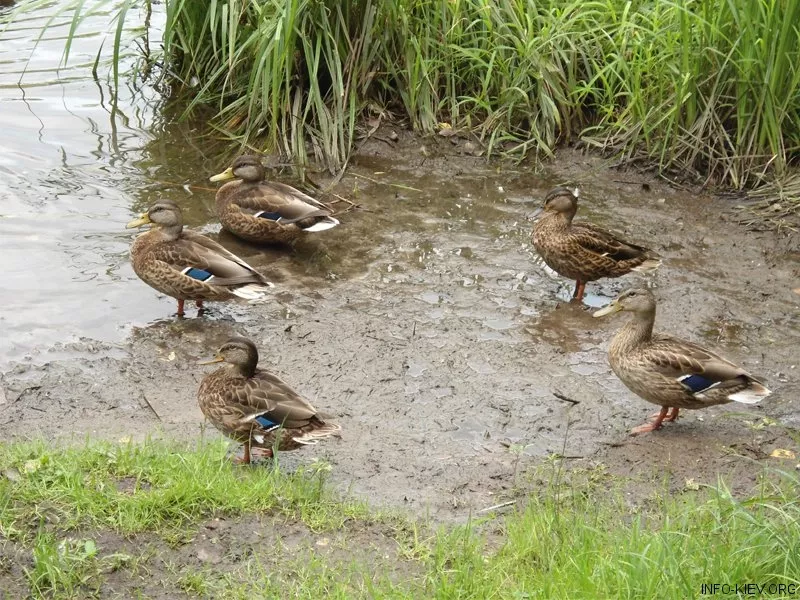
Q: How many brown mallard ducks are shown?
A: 5